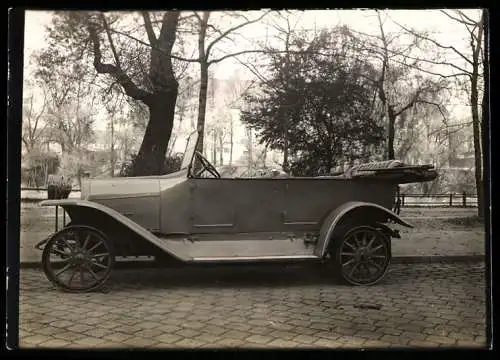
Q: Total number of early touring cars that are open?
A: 1